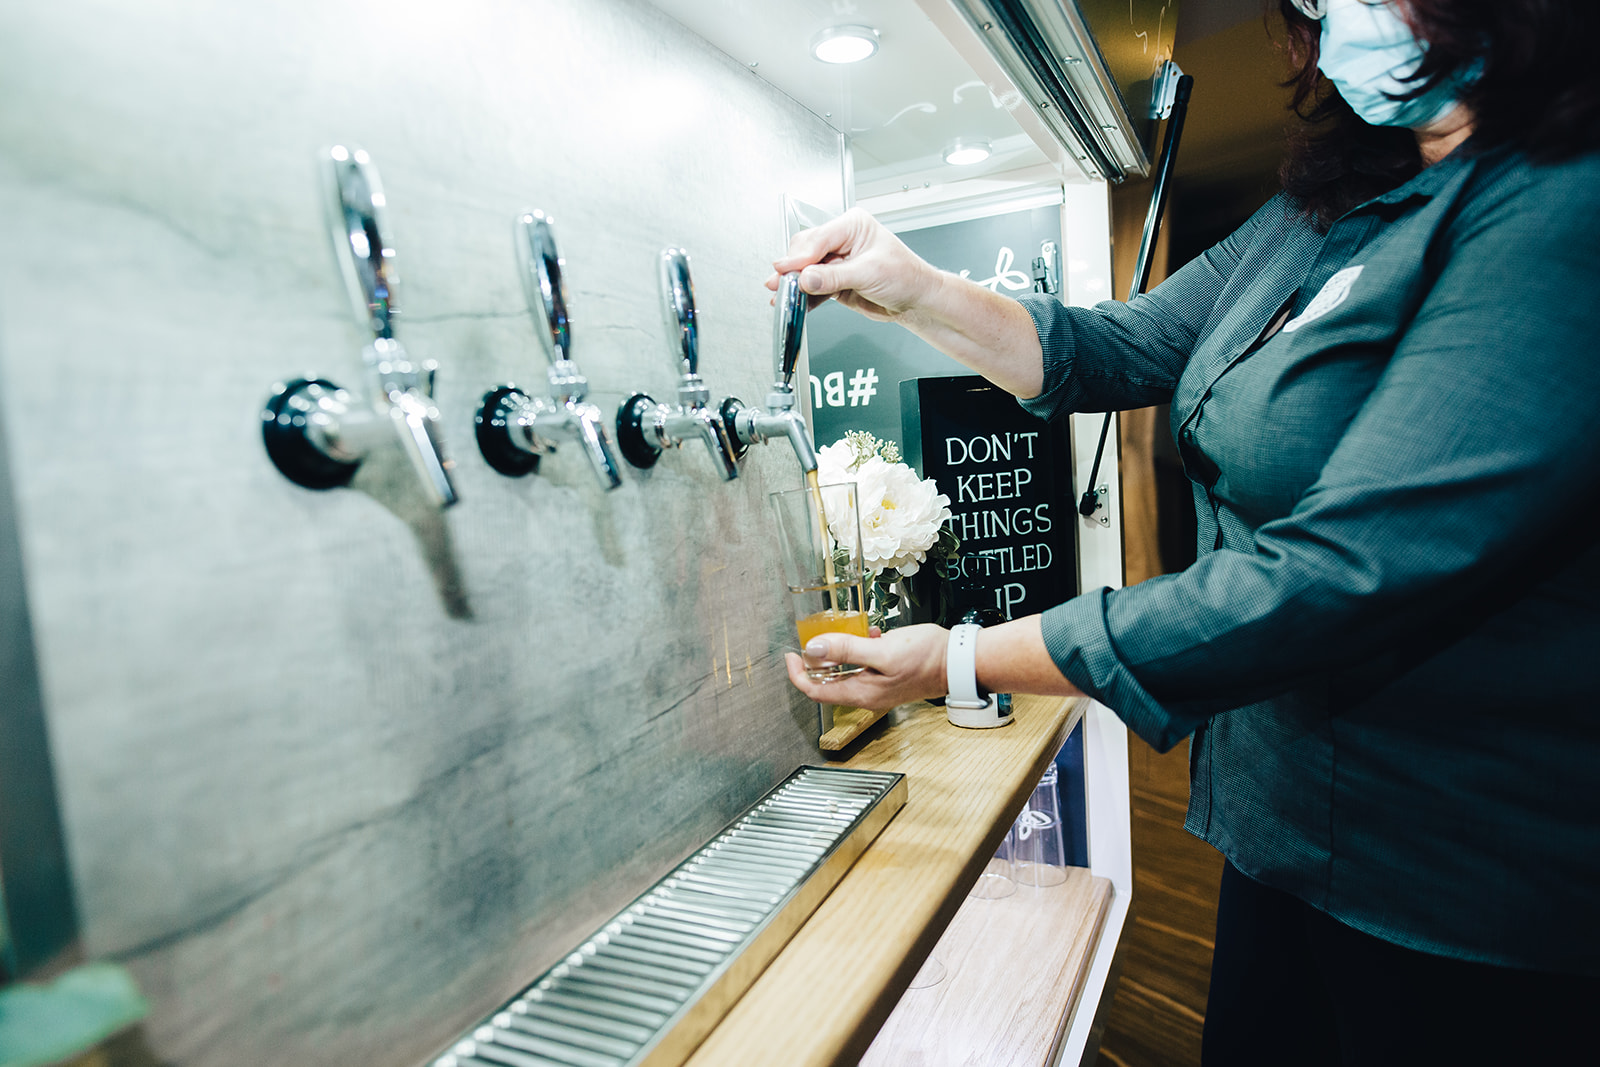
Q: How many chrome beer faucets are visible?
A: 4